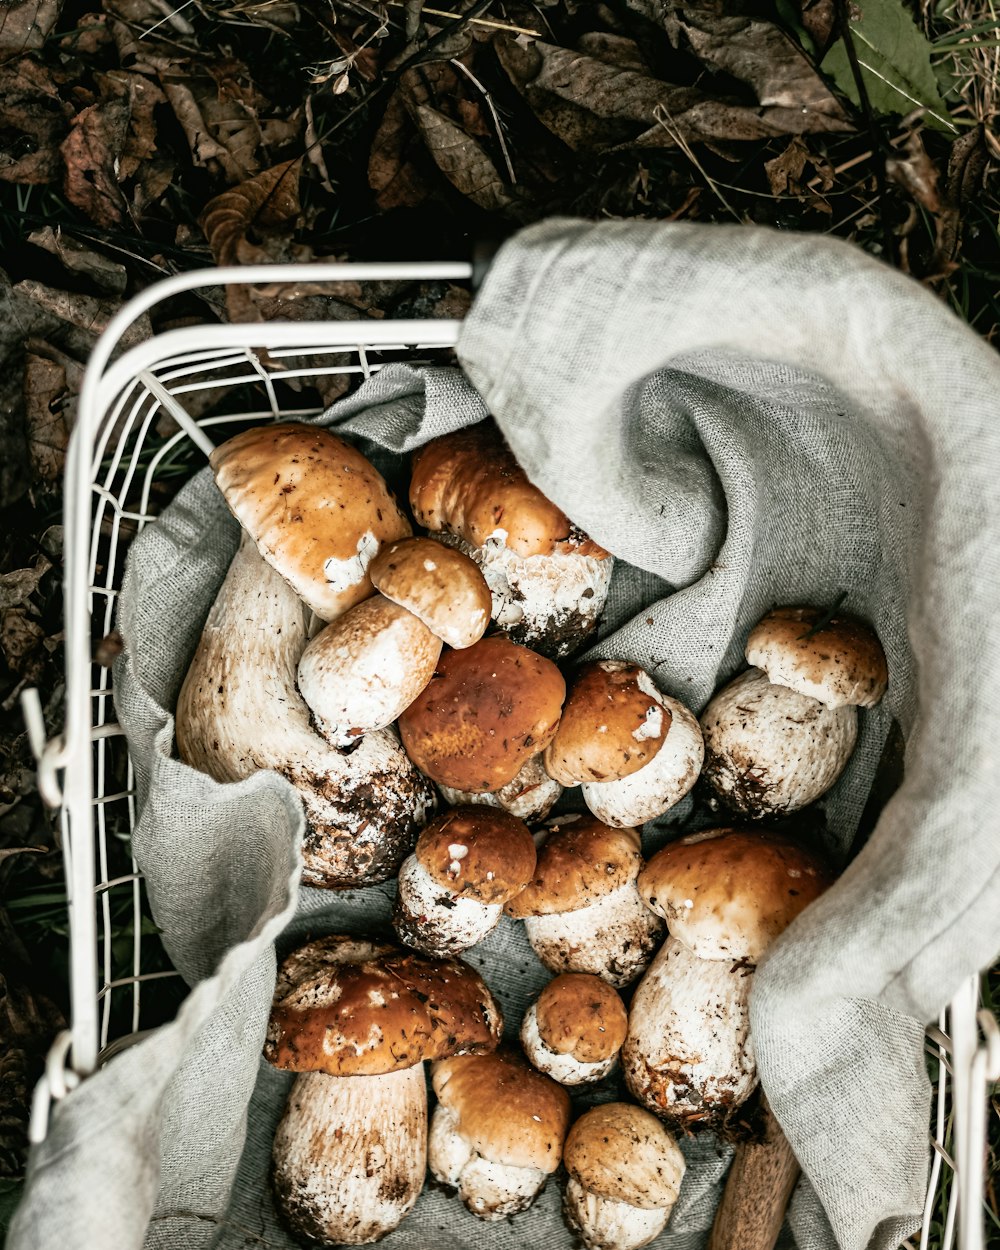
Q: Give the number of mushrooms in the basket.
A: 13